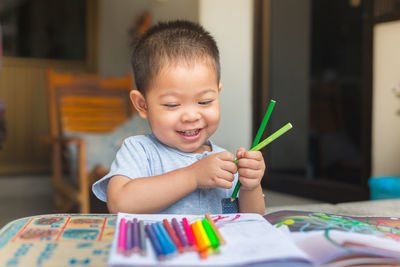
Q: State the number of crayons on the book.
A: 14